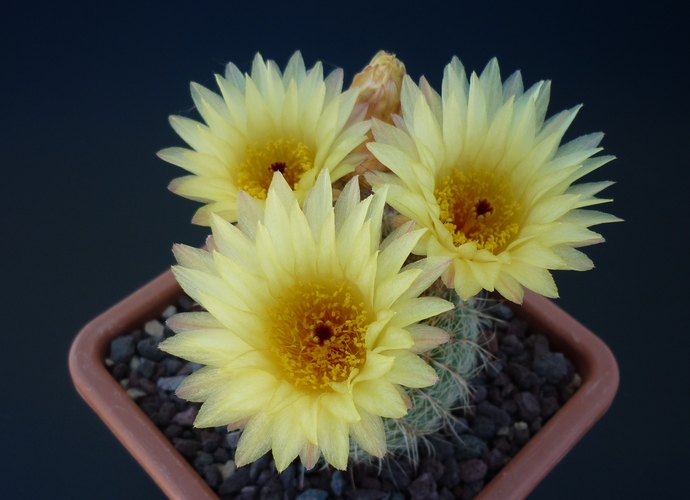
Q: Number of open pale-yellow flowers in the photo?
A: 3